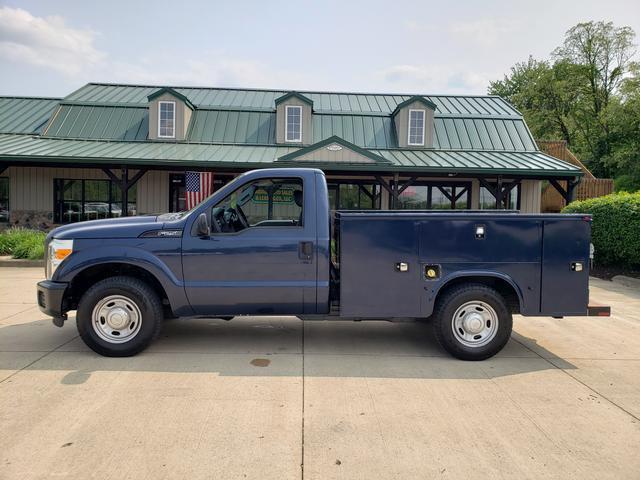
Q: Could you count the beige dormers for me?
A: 3